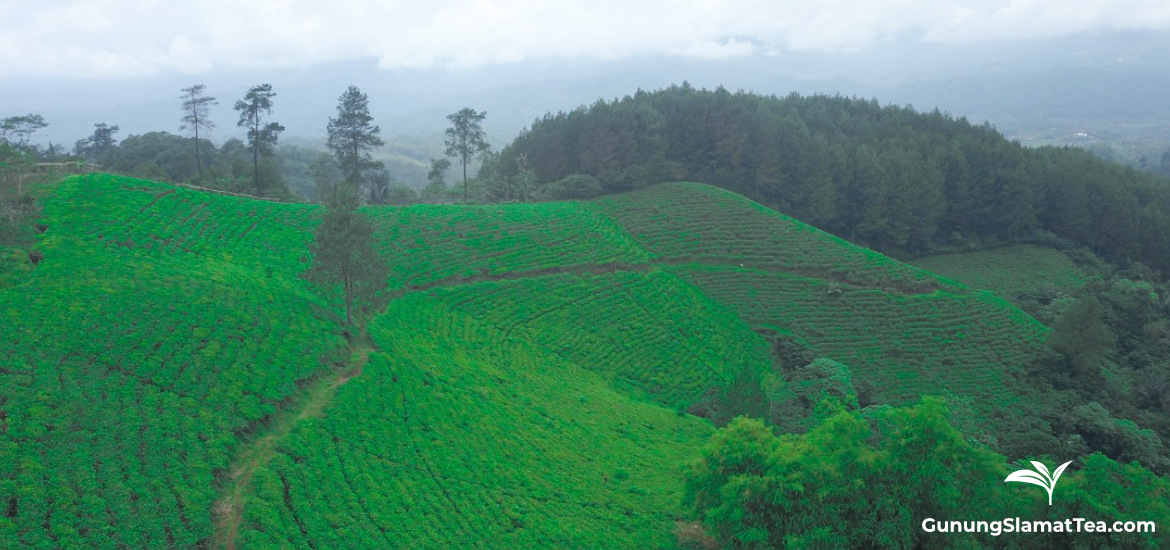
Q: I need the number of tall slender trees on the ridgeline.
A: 4